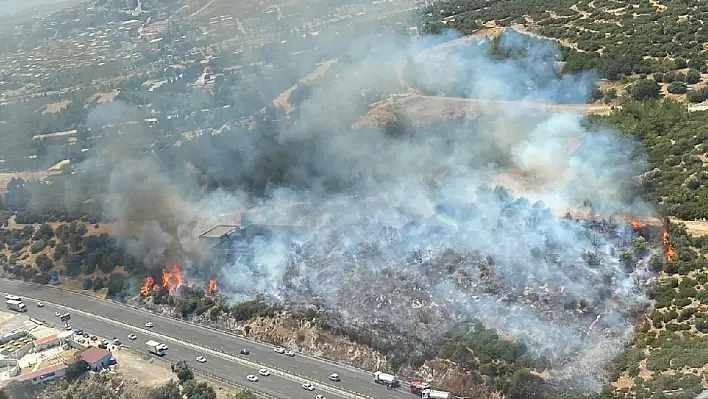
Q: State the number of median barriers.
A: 1